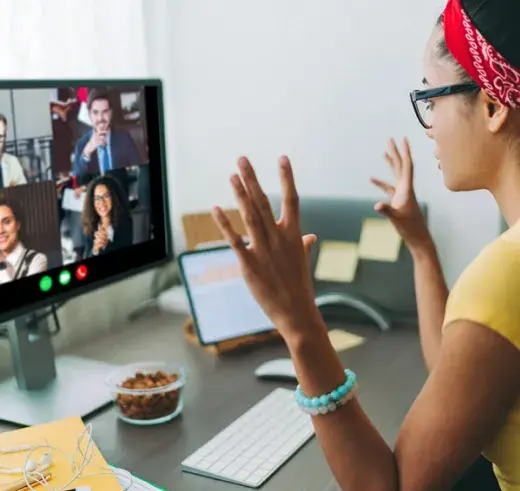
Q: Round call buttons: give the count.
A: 3